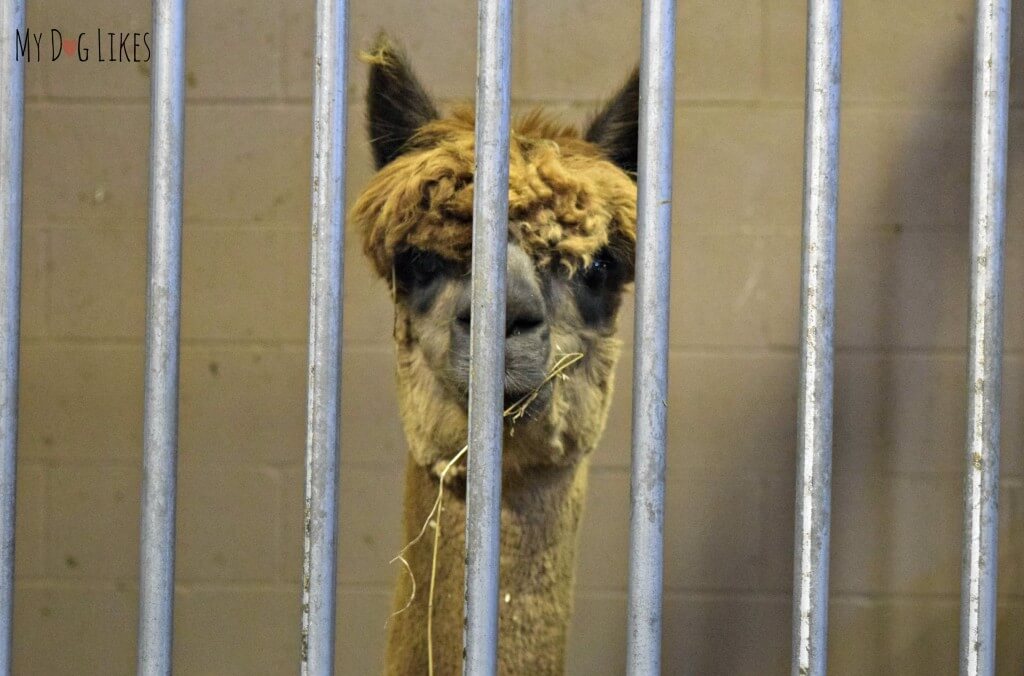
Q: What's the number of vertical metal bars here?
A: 7